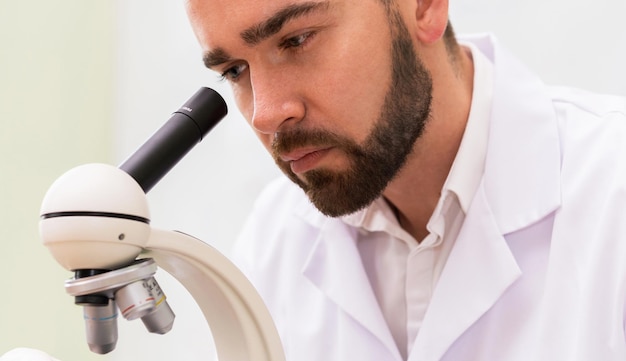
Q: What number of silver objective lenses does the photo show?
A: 3